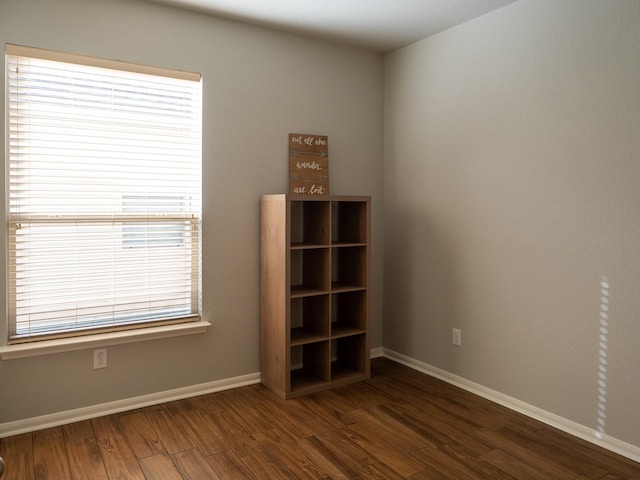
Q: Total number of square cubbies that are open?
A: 8